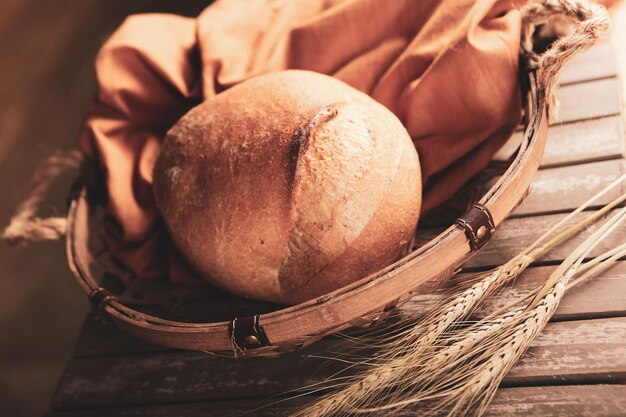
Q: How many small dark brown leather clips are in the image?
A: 3